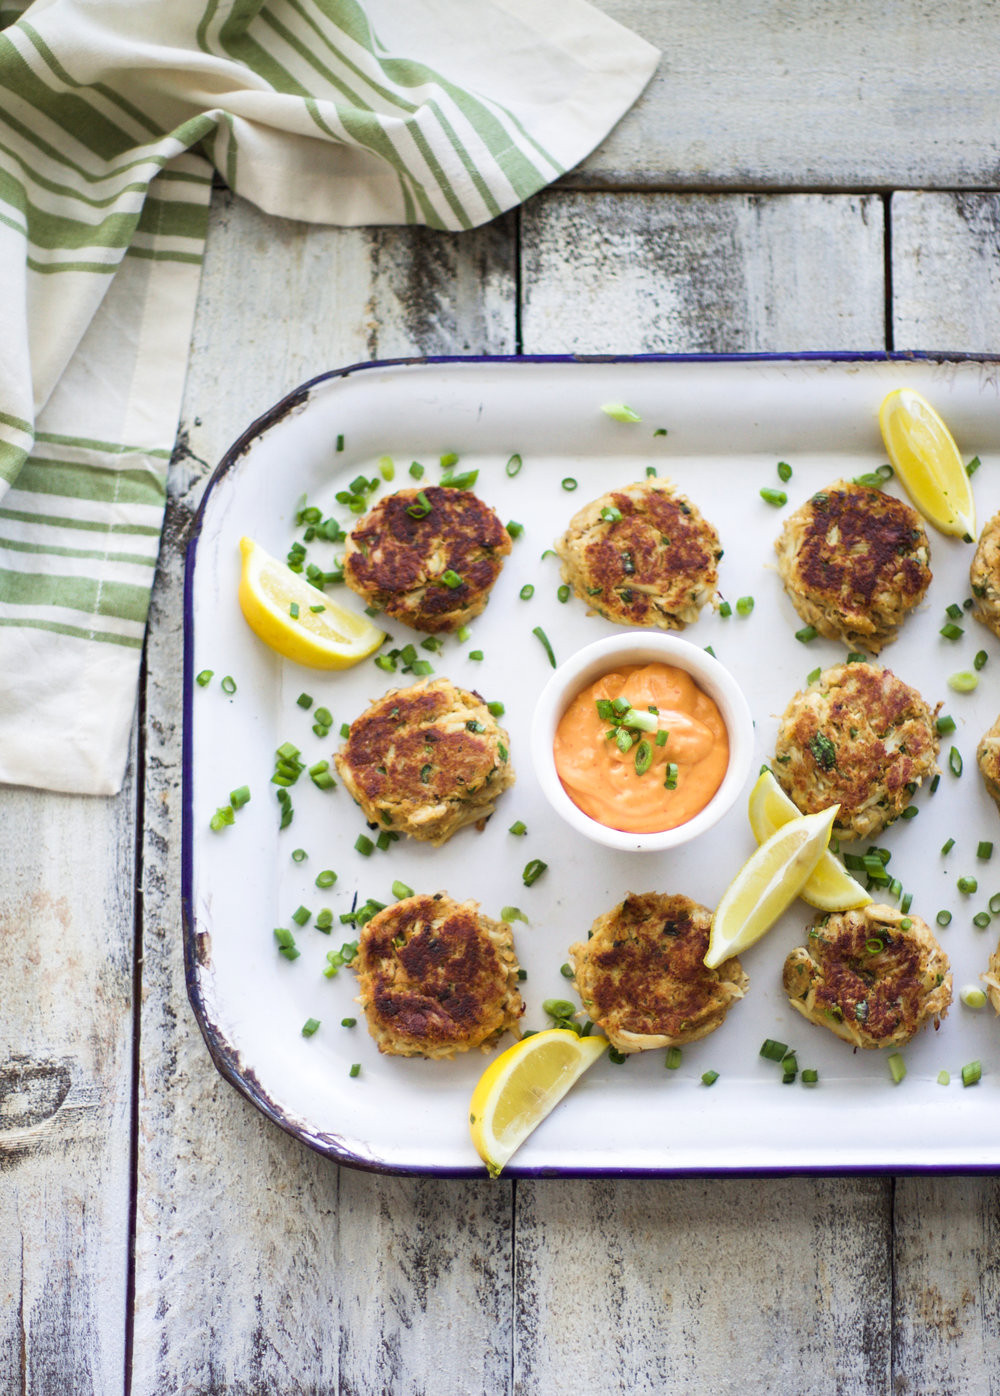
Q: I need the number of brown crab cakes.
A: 11